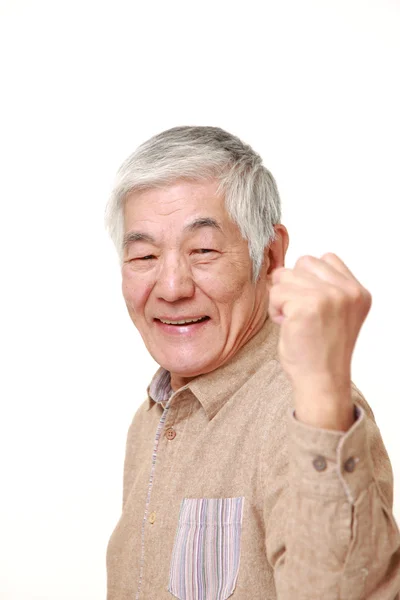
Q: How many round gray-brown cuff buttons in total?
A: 2